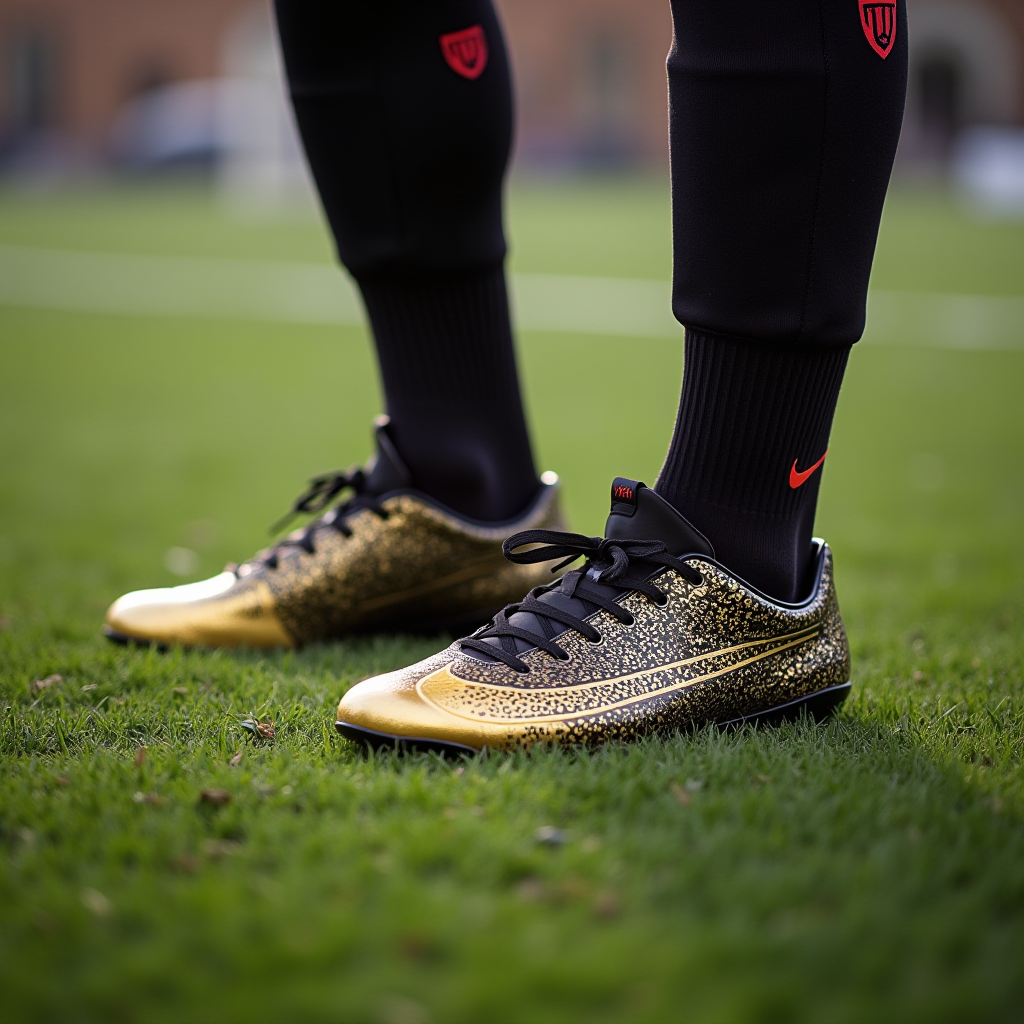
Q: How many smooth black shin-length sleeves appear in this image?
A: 2